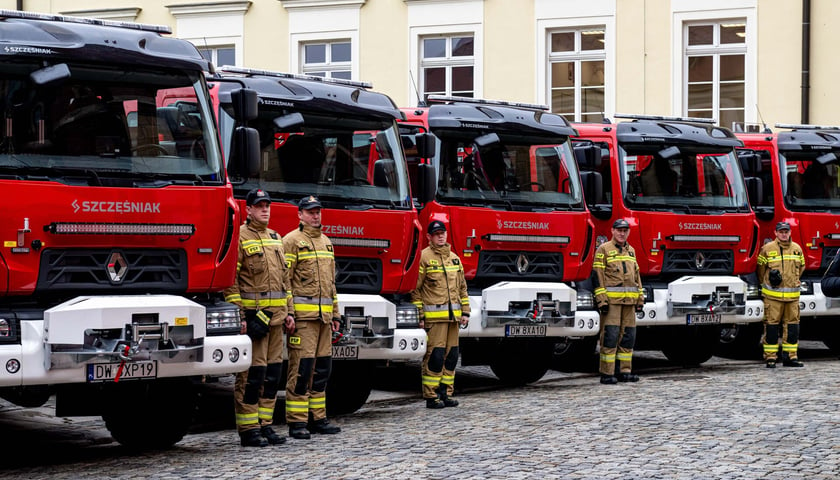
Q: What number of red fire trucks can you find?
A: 5